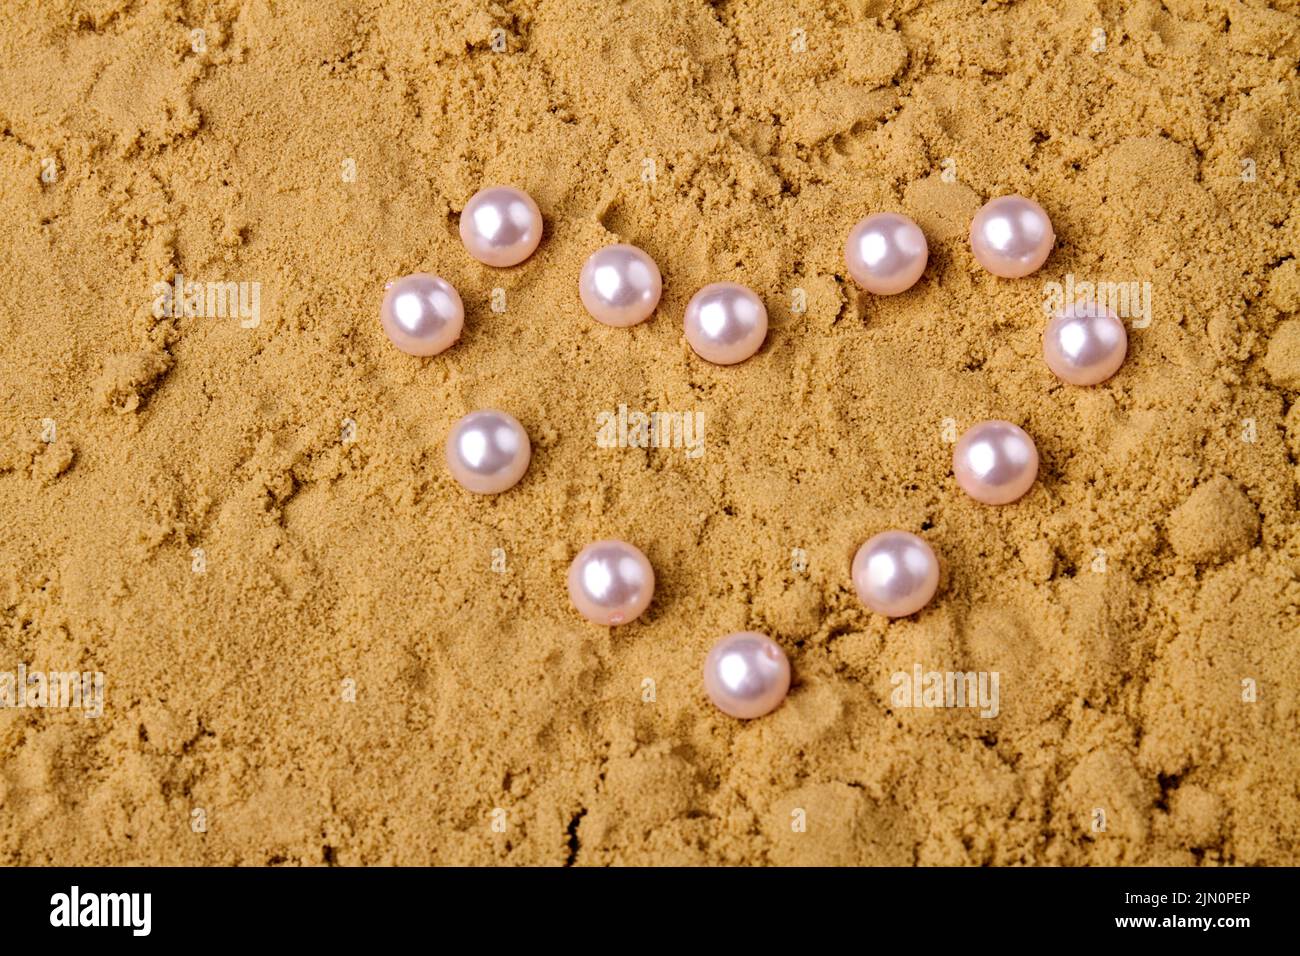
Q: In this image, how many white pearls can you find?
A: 12